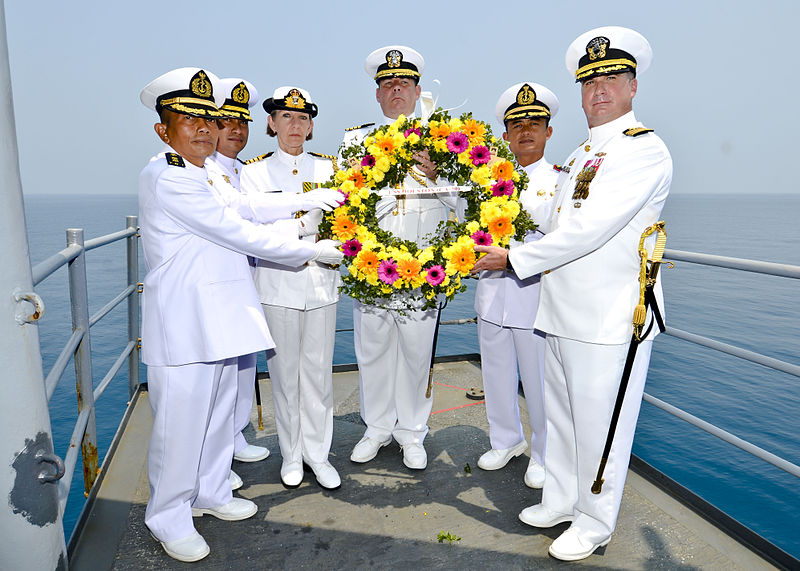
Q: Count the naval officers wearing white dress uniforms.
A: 6